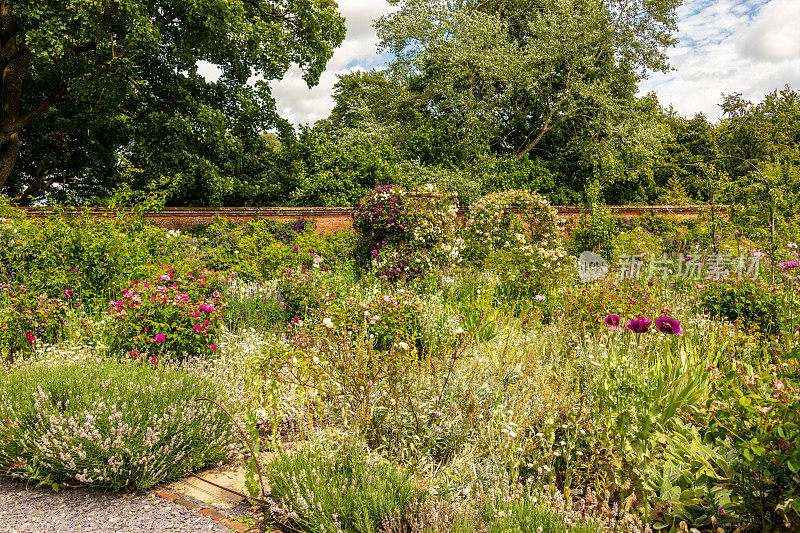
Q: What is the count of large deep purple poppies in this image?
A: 3